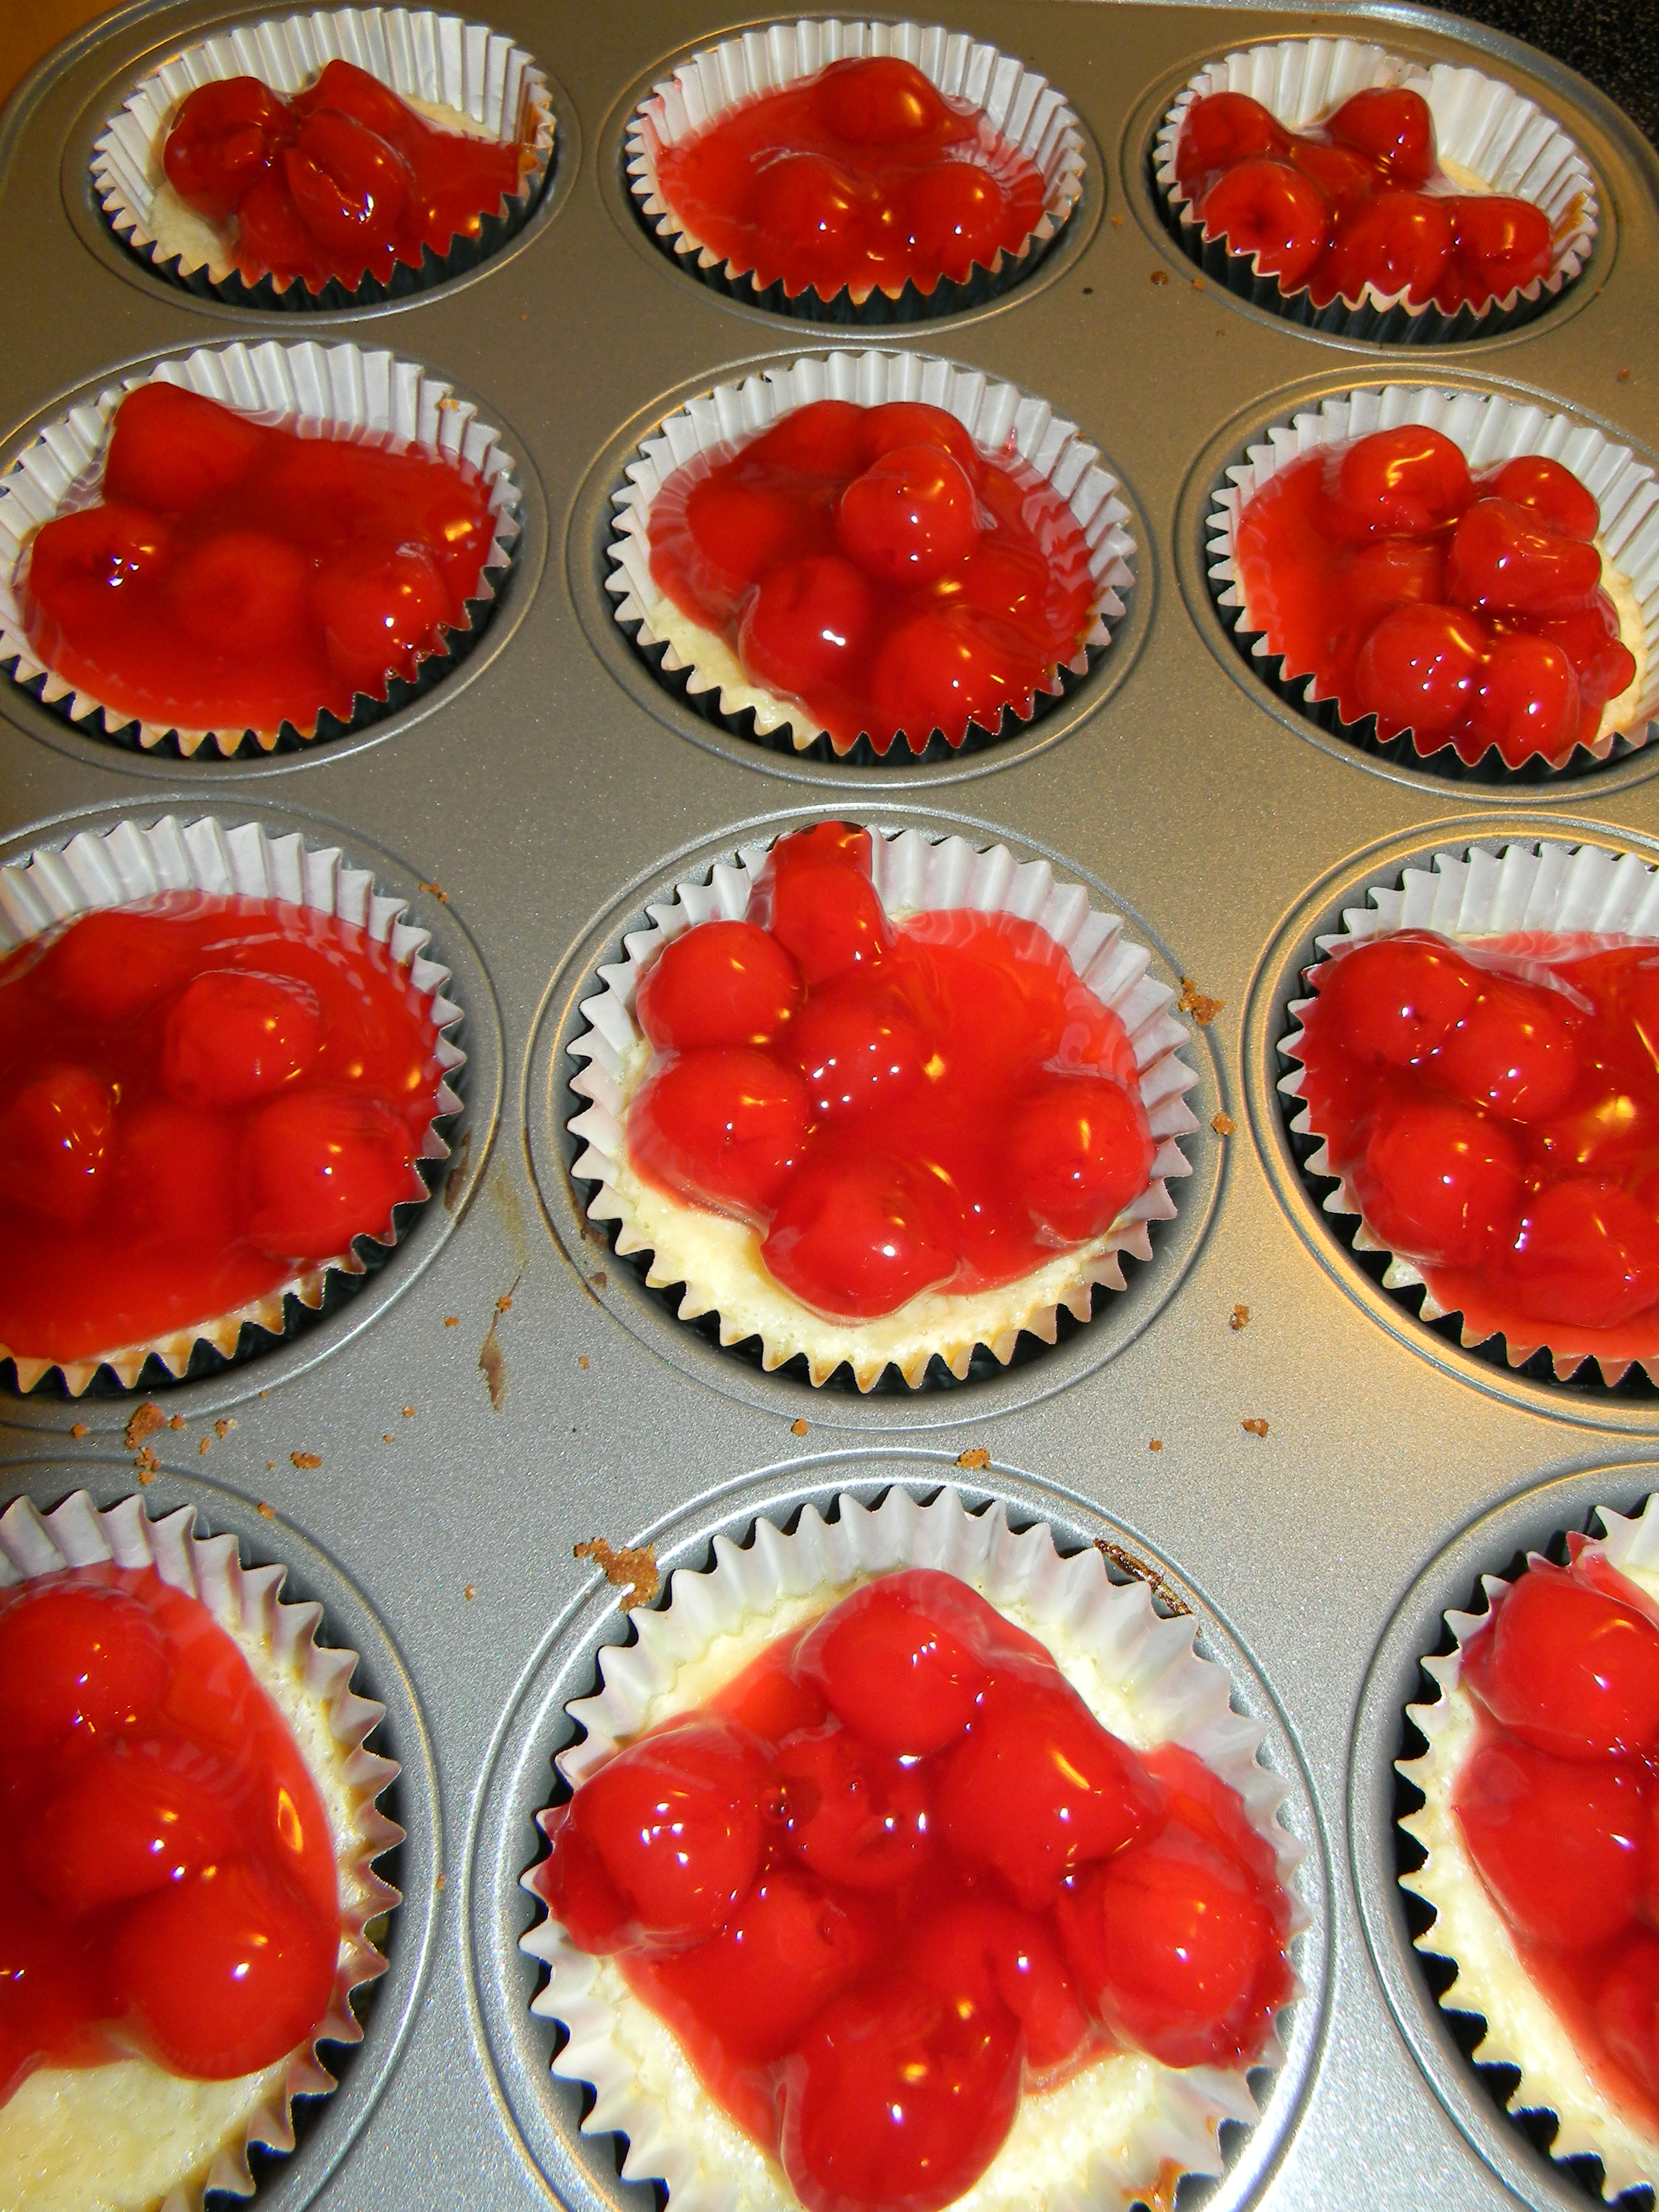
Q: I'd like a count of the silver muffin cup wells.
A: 12